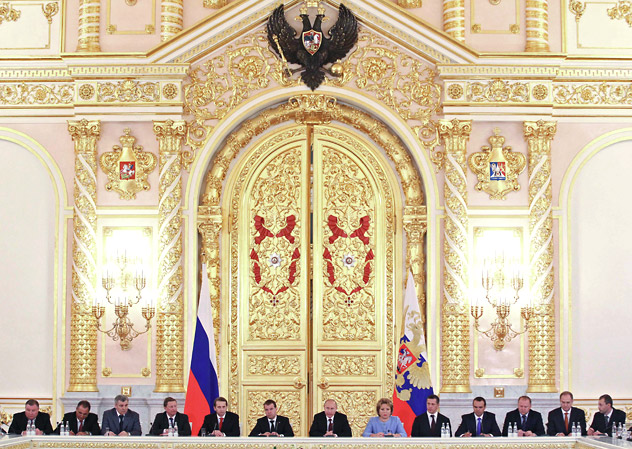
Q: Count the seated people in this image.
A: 13